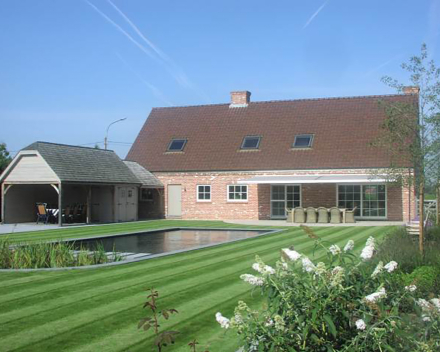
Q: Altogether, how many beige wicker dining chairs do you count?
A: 6